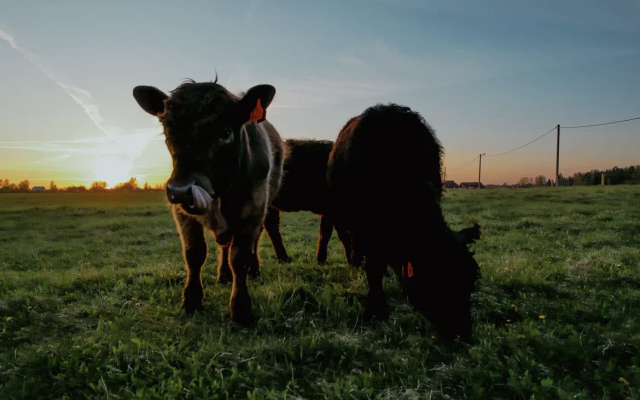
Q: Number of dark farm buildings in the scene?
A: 2